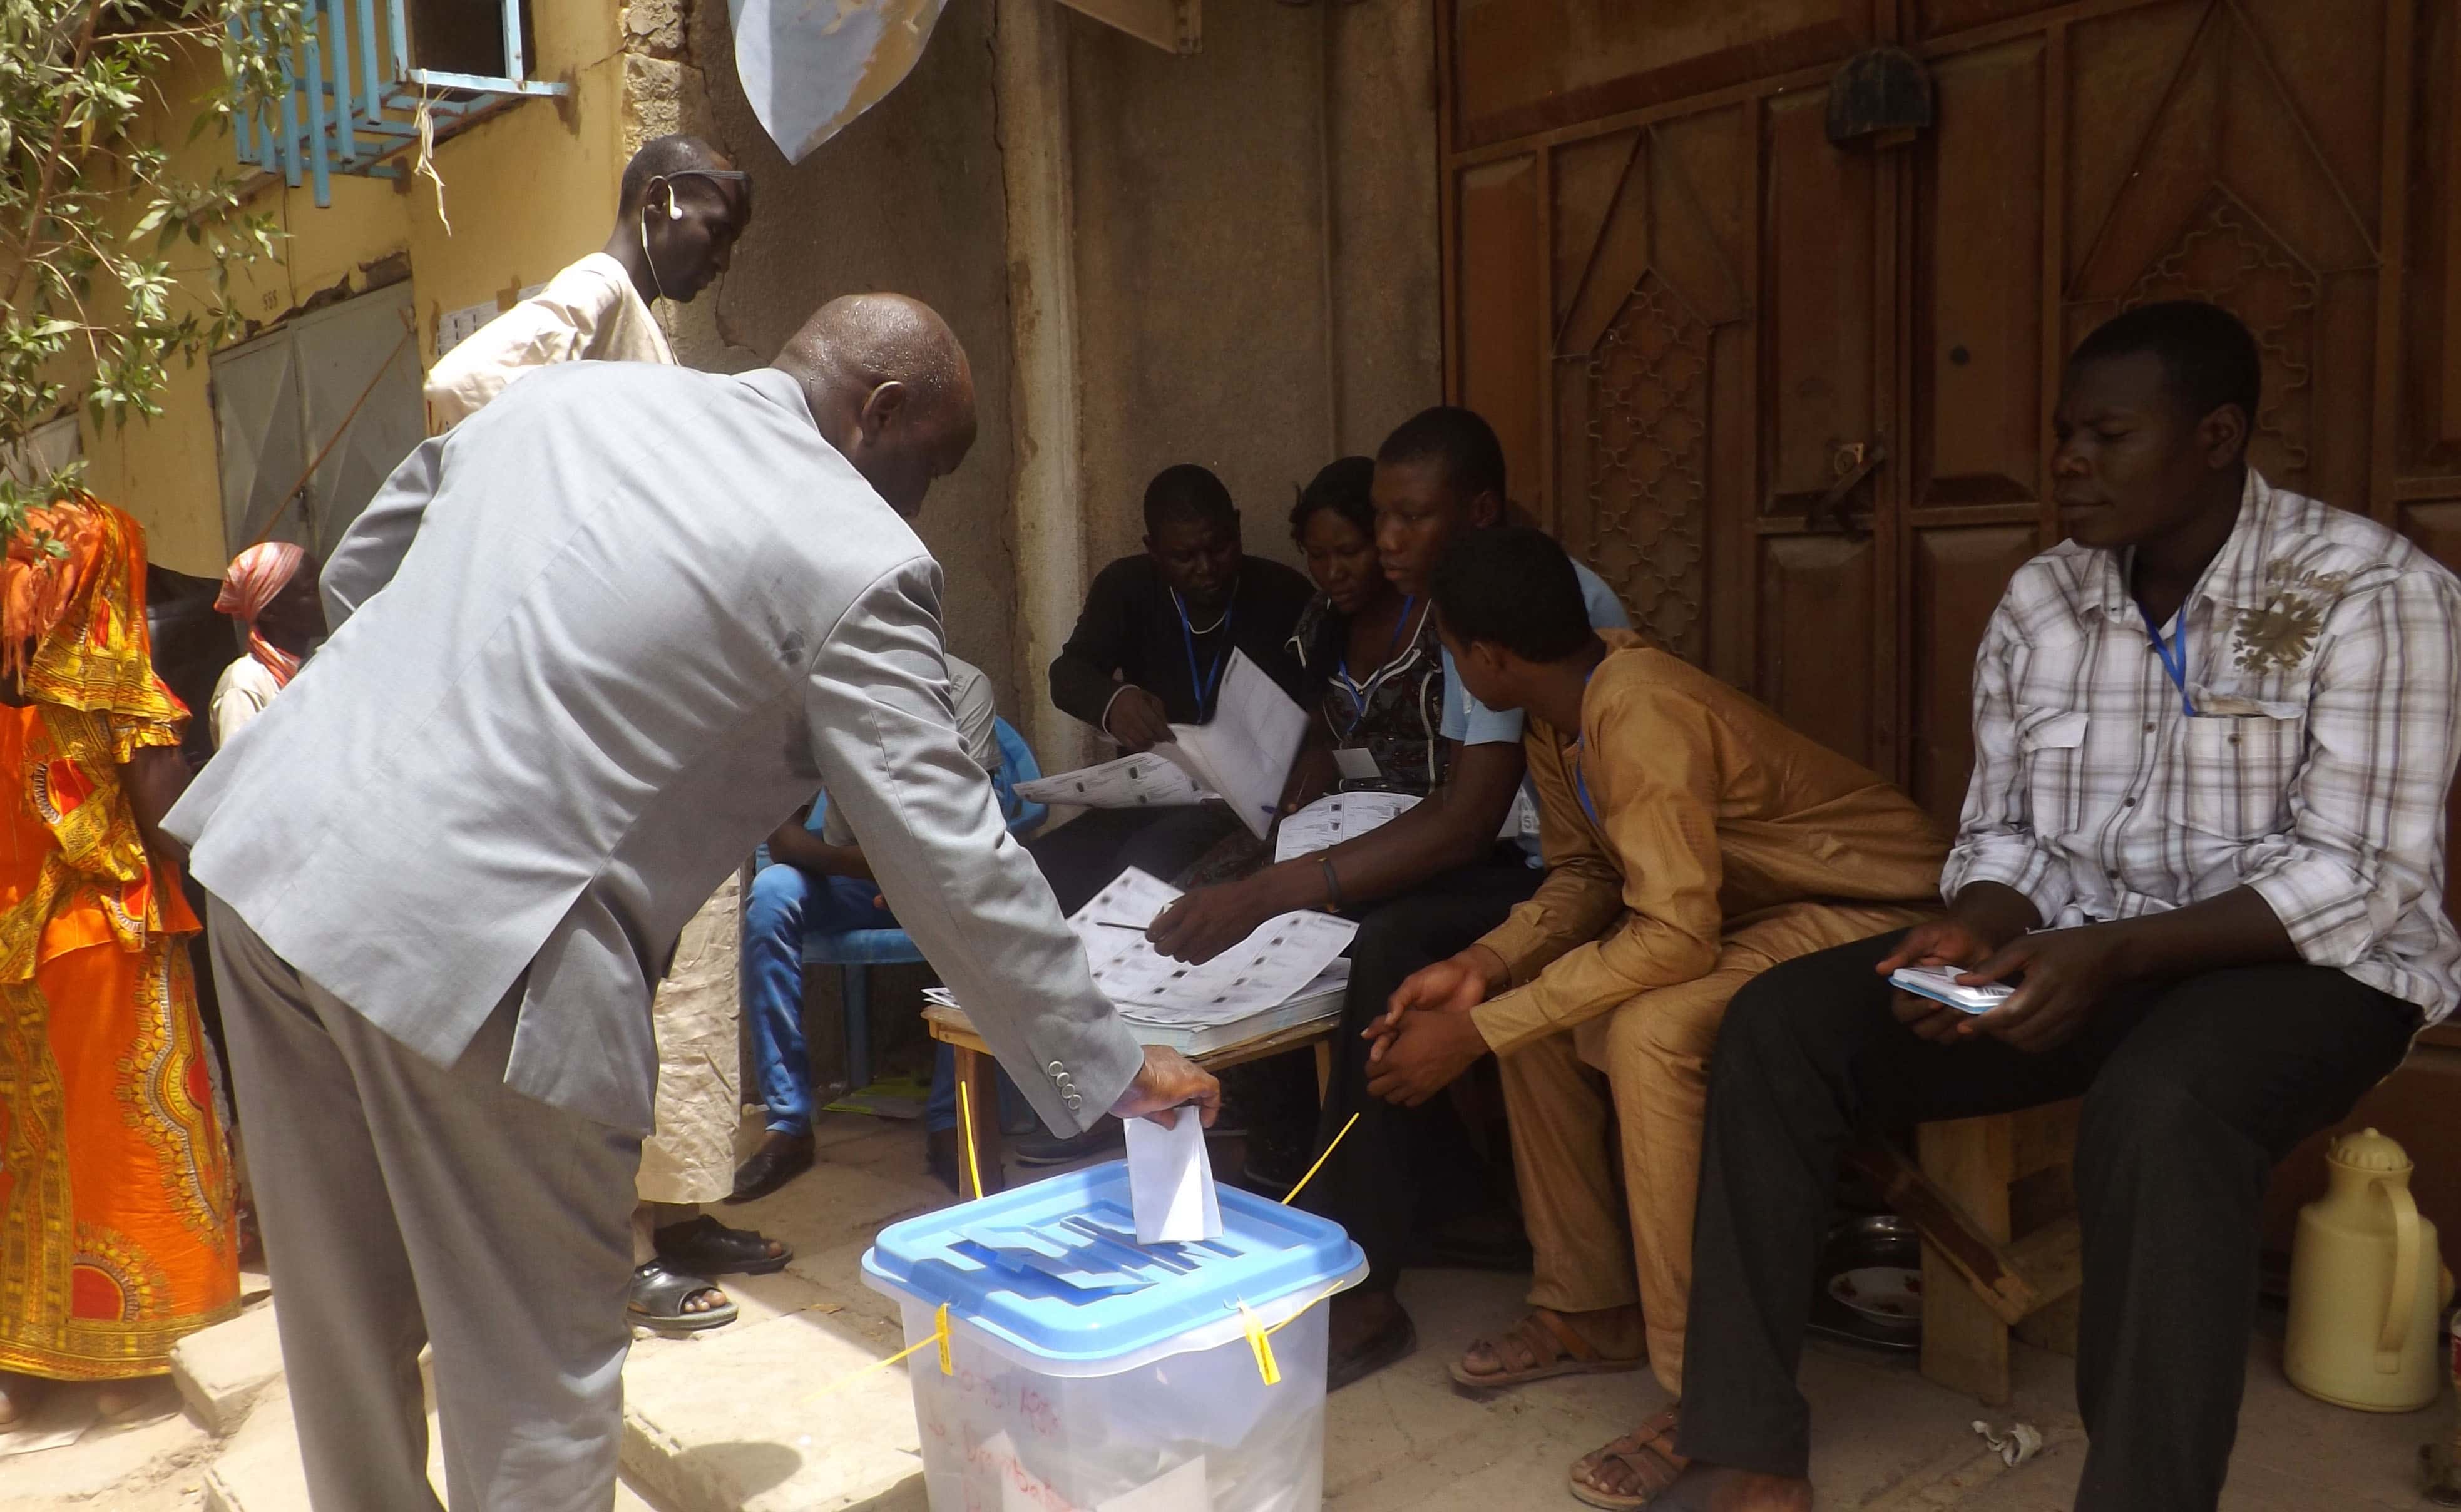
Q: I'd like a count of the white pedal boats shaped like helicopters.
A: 0